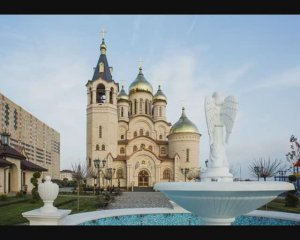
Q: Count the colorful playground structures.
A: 1